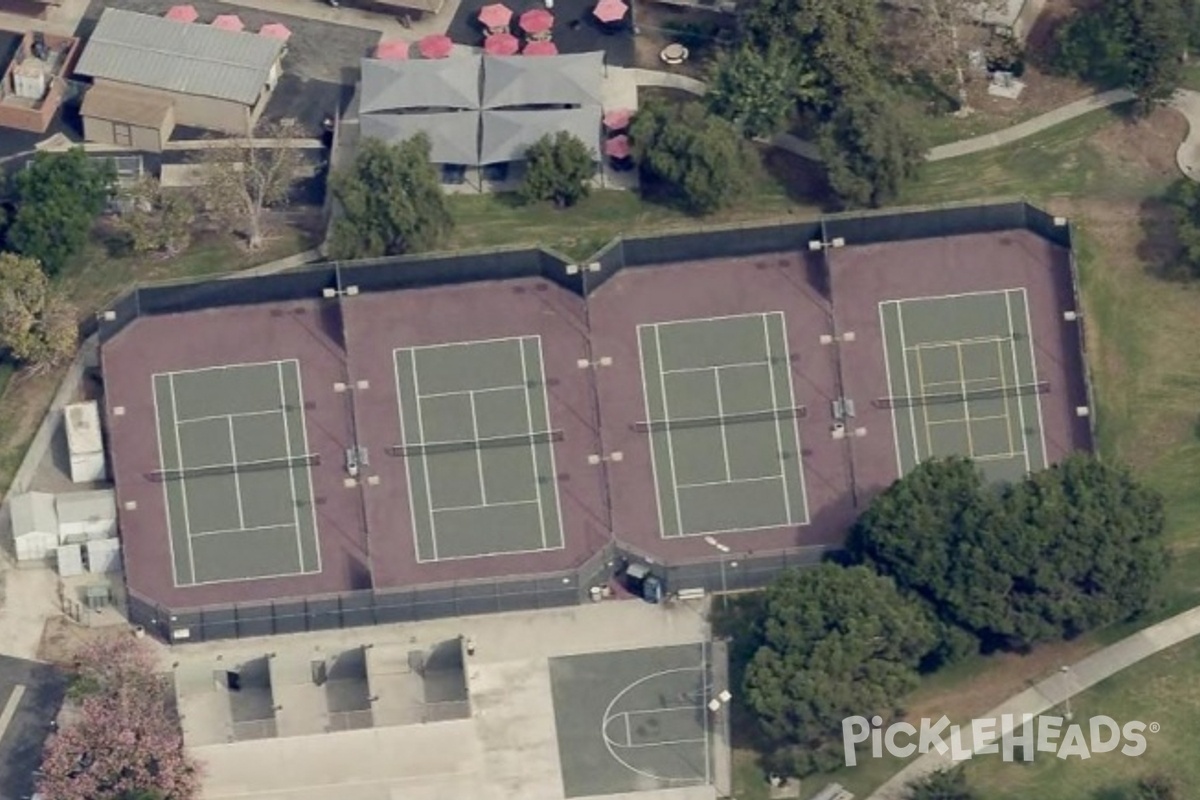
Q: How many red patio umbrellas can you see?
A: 12